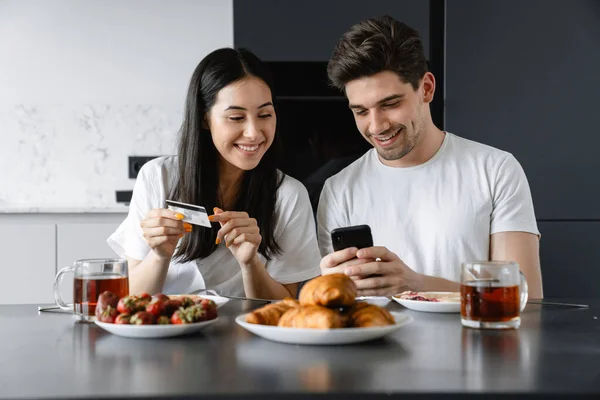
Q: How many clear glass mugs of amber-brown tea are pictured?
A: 2